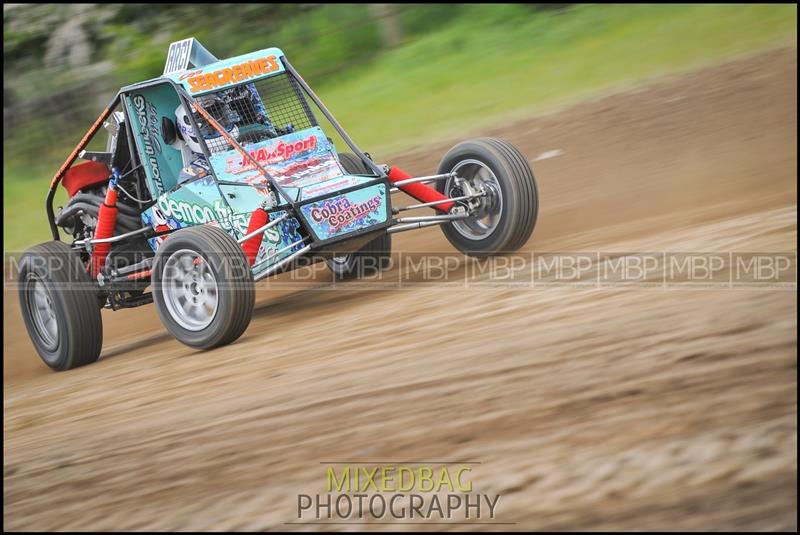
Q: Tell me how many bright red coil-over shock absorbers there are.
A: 3